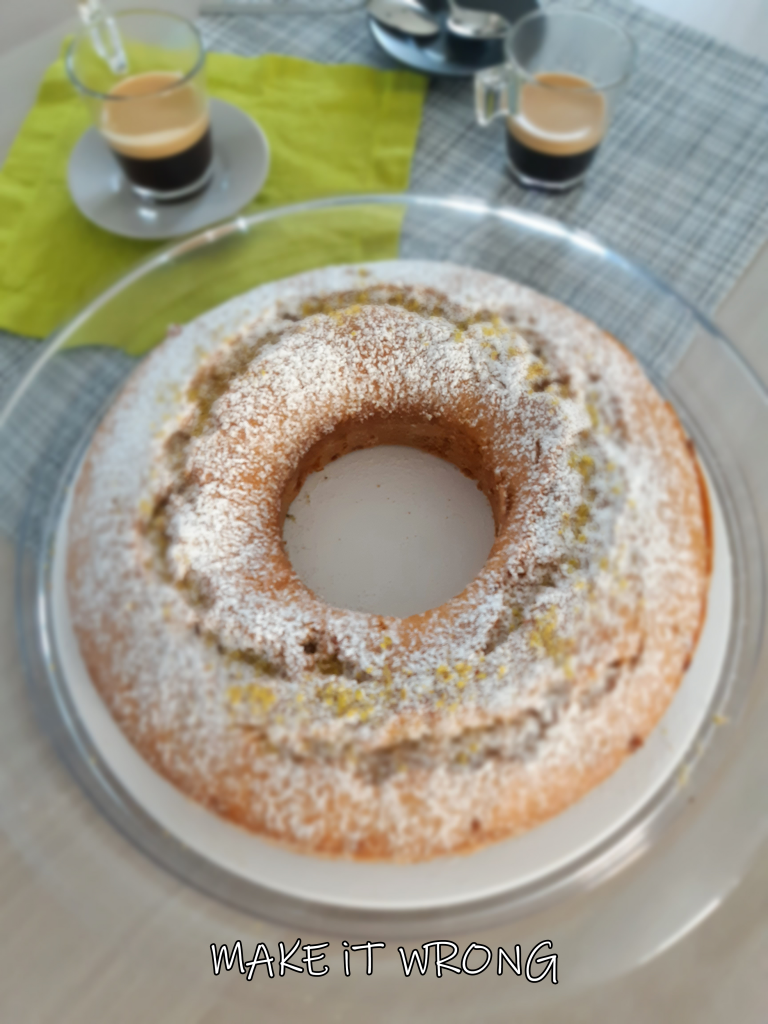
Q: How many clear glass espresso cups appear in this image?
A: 2